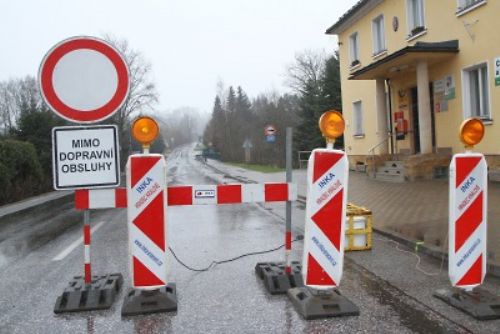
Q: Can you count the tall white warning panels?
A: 3